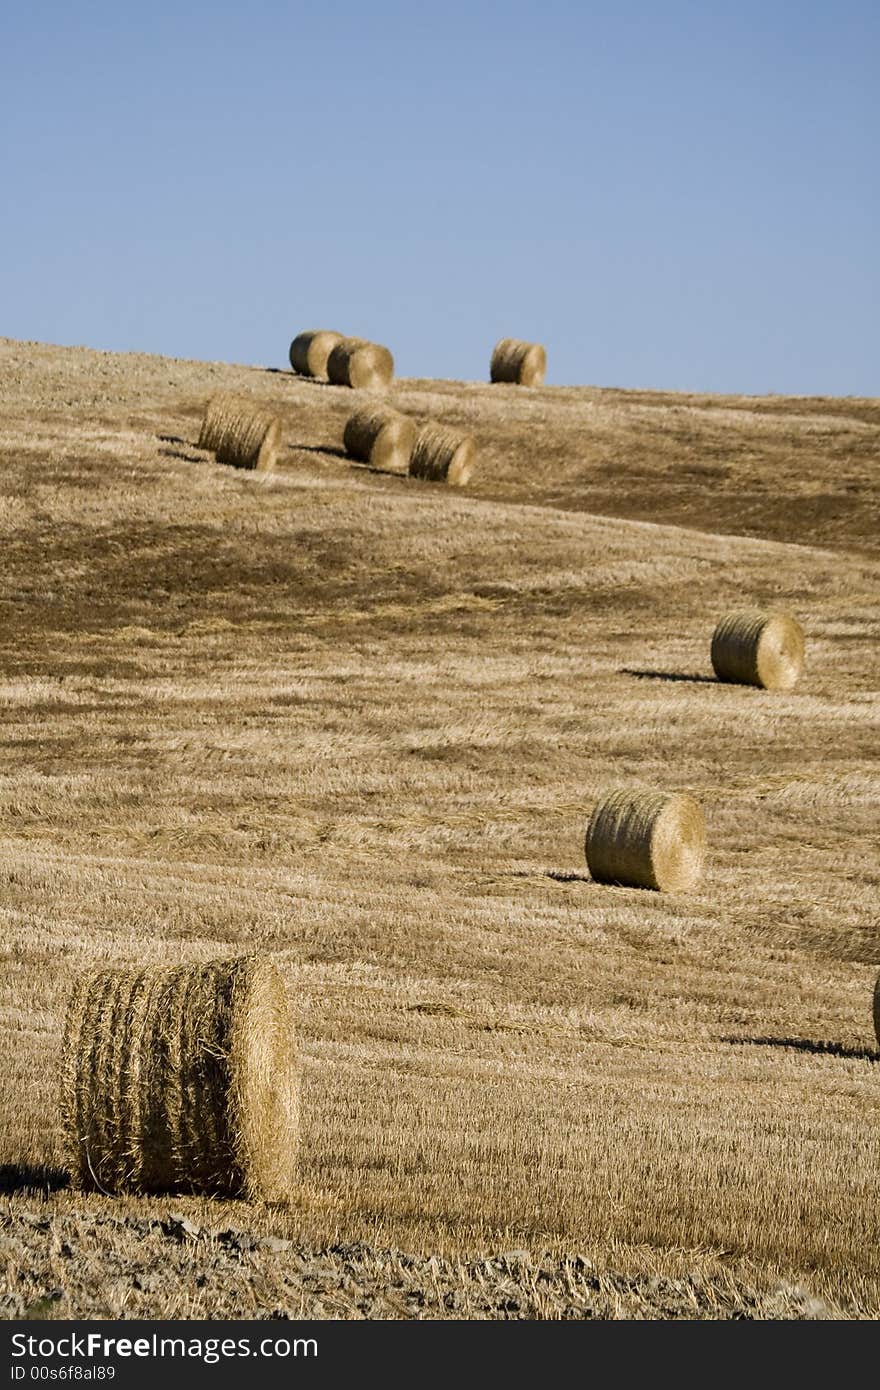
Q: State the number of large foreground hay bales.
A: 1